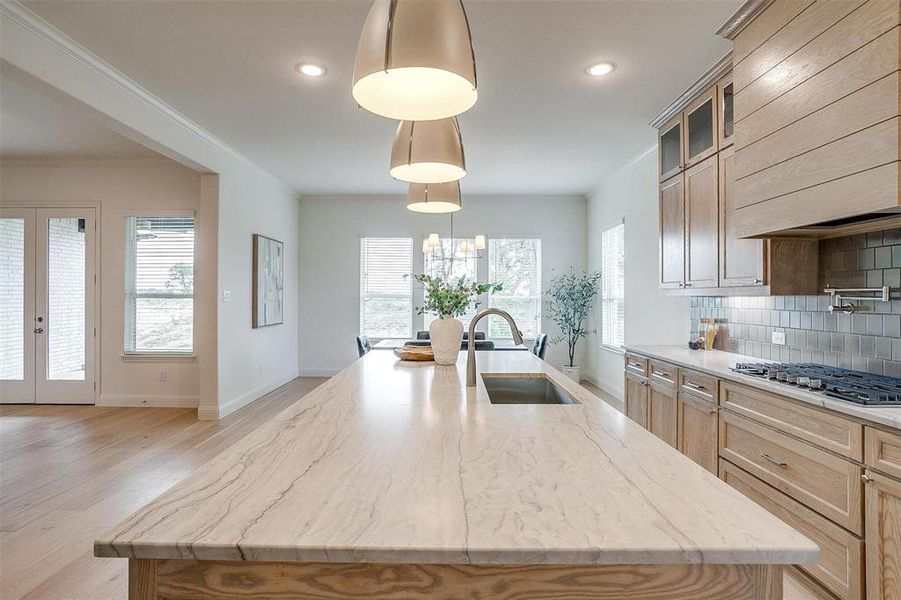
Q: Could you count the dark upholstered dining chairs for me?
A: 6